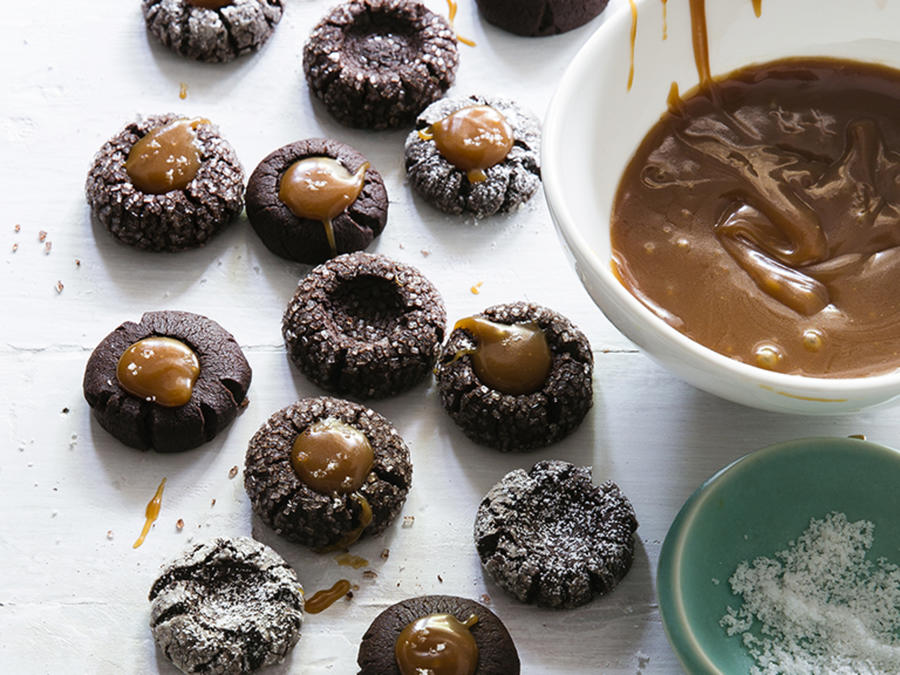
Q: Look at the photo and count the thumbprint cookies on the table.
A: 13